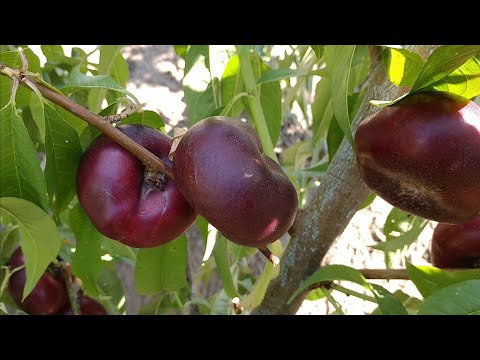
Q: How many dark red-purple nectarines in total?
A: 6